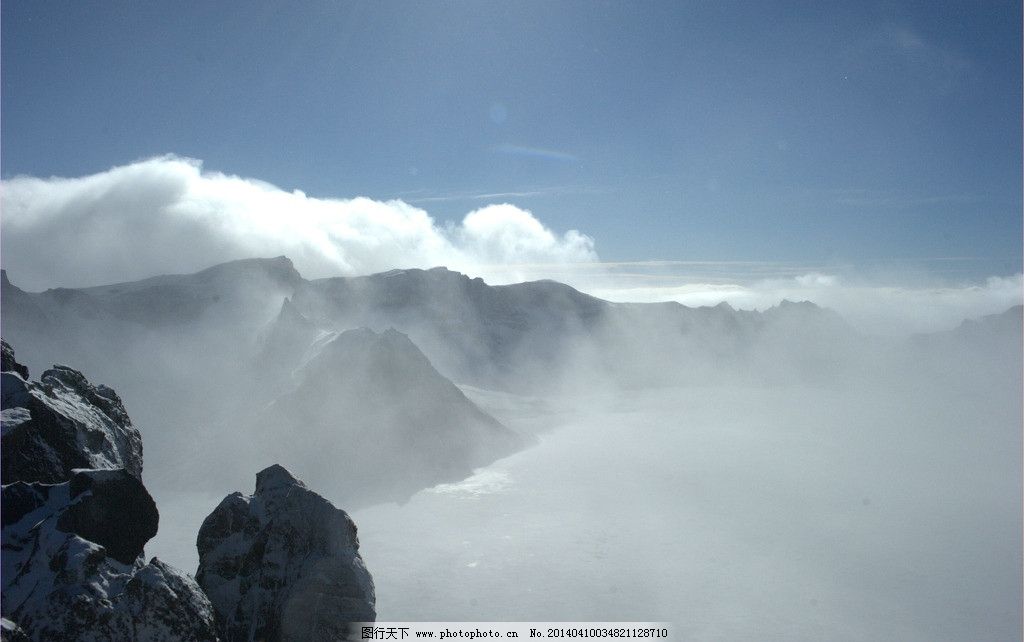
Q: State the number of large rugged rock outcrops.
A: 2